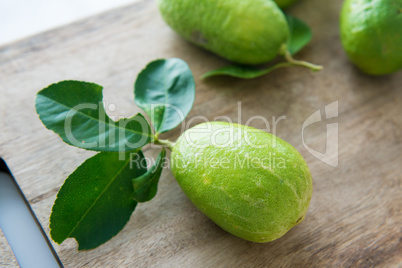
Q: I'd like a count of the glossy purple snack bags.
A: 0